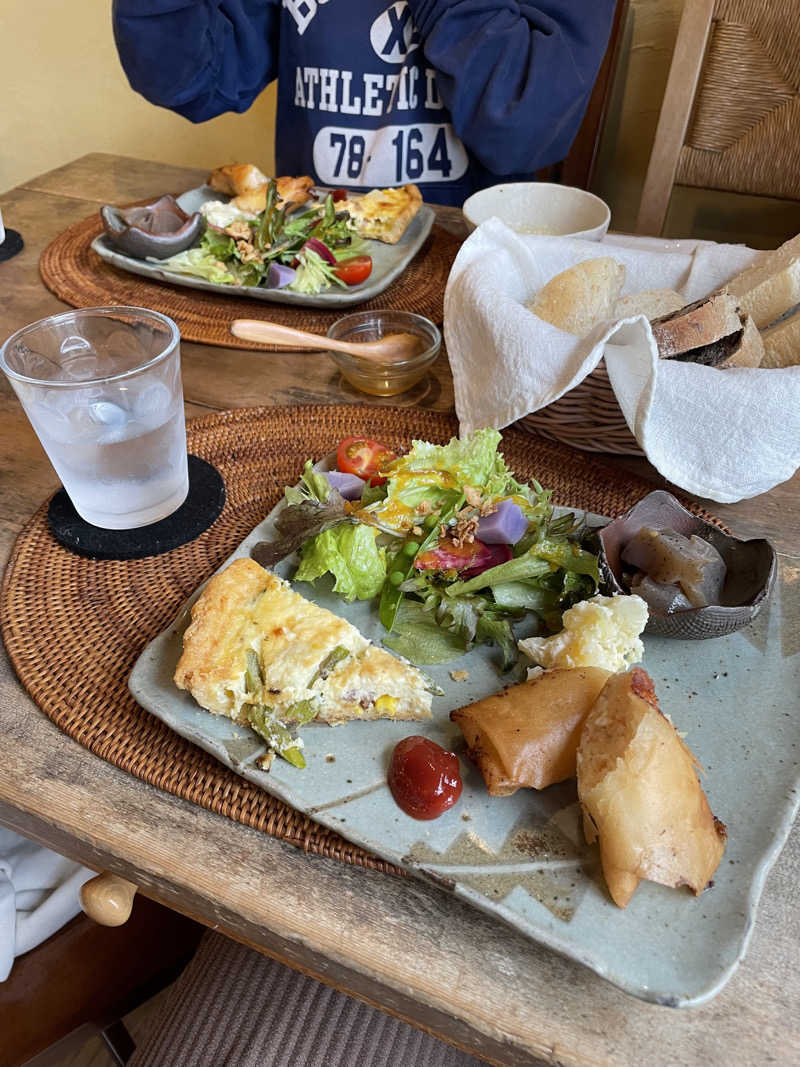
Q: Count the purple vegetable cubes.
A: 3